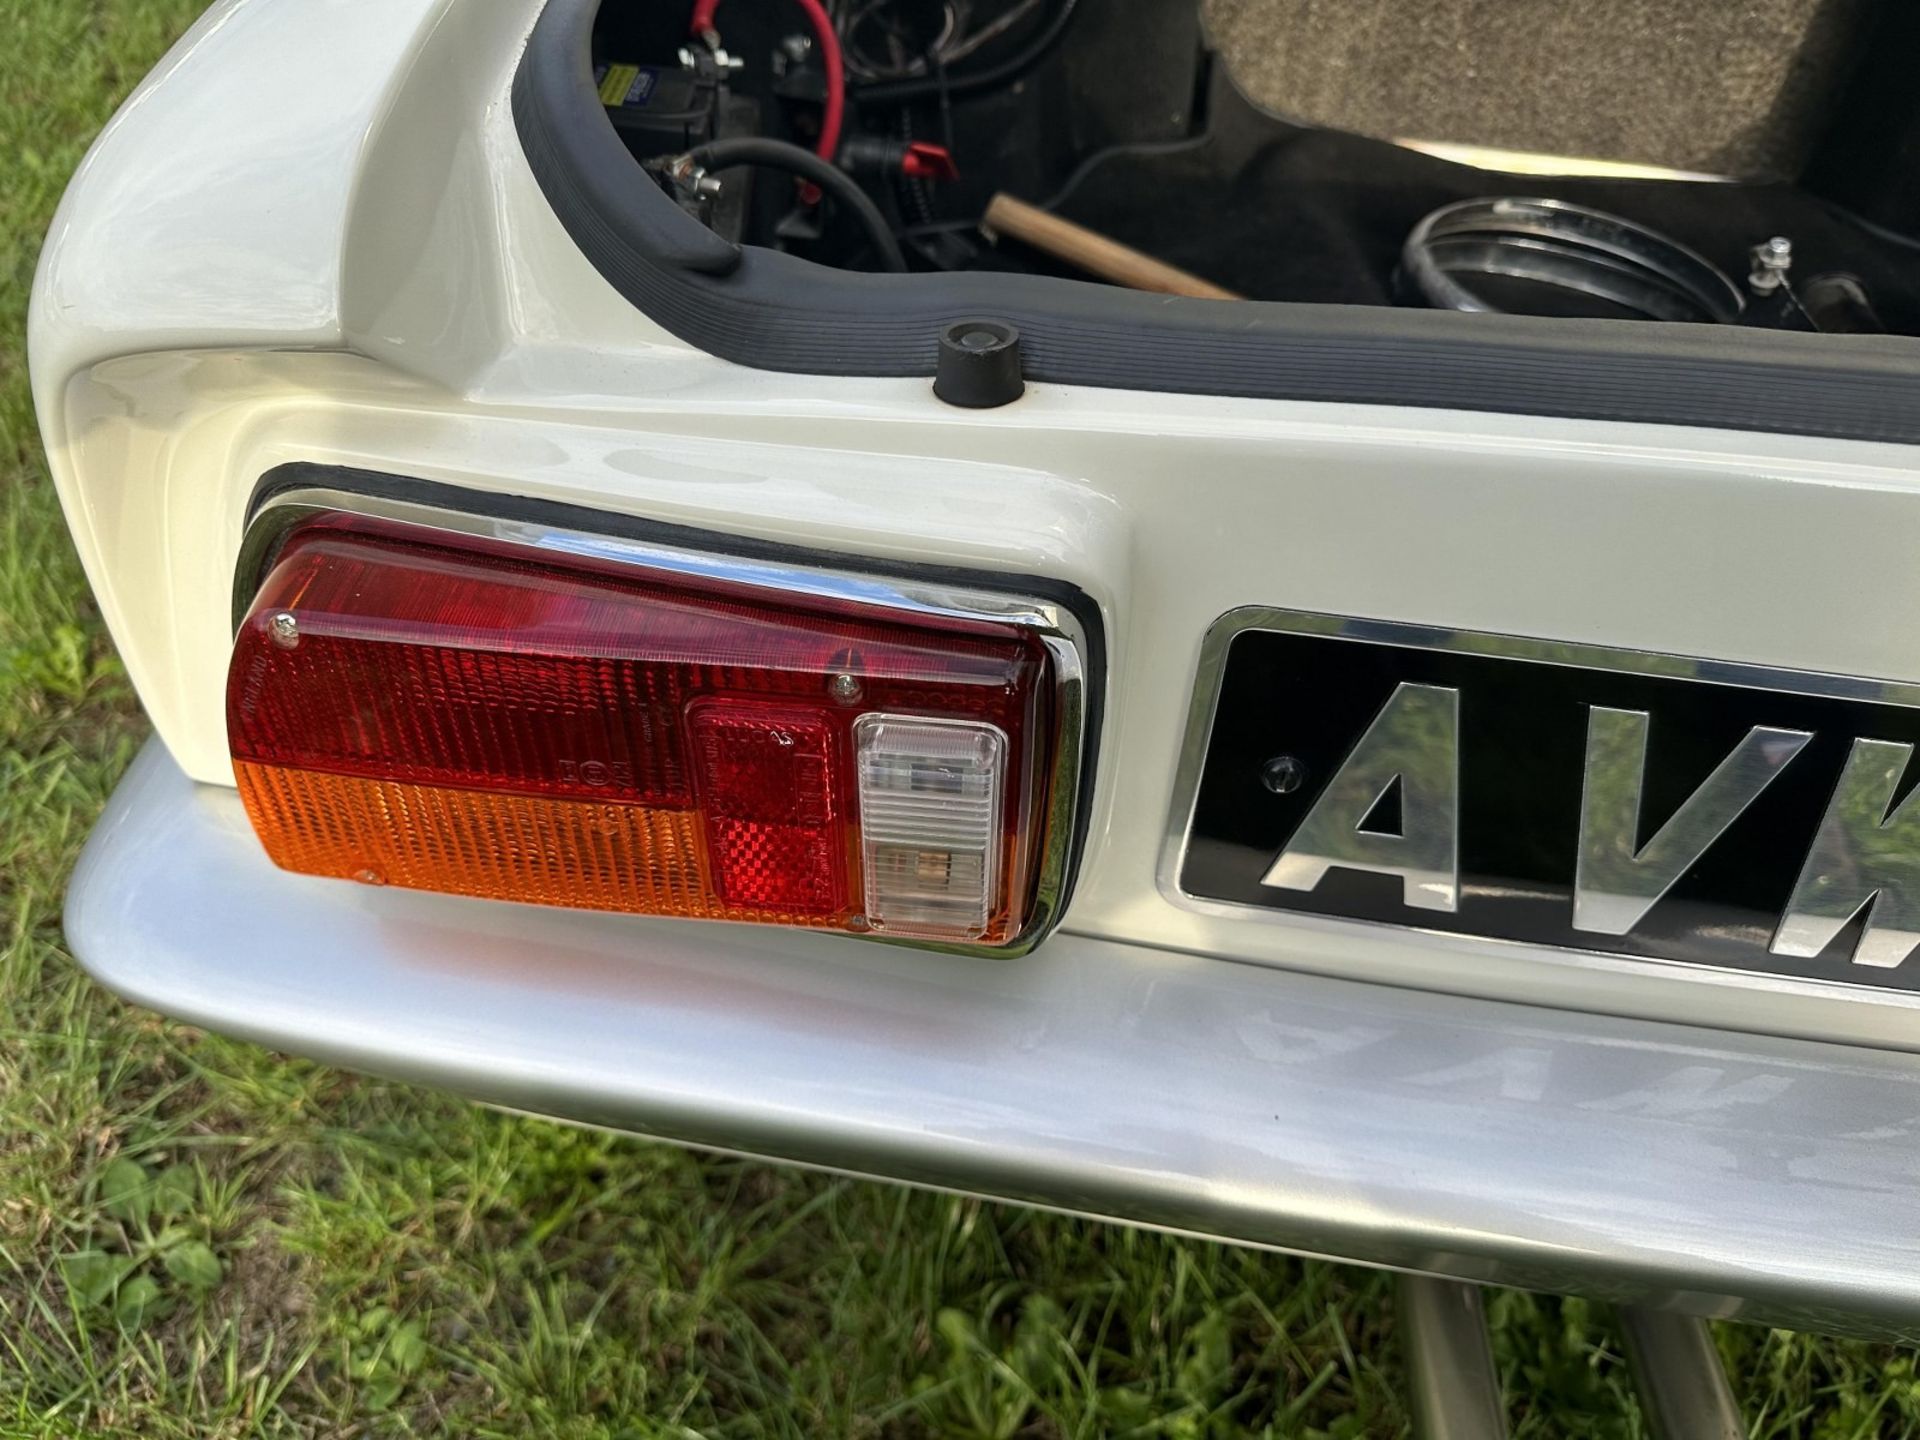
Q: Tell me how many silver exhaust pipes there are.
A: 2